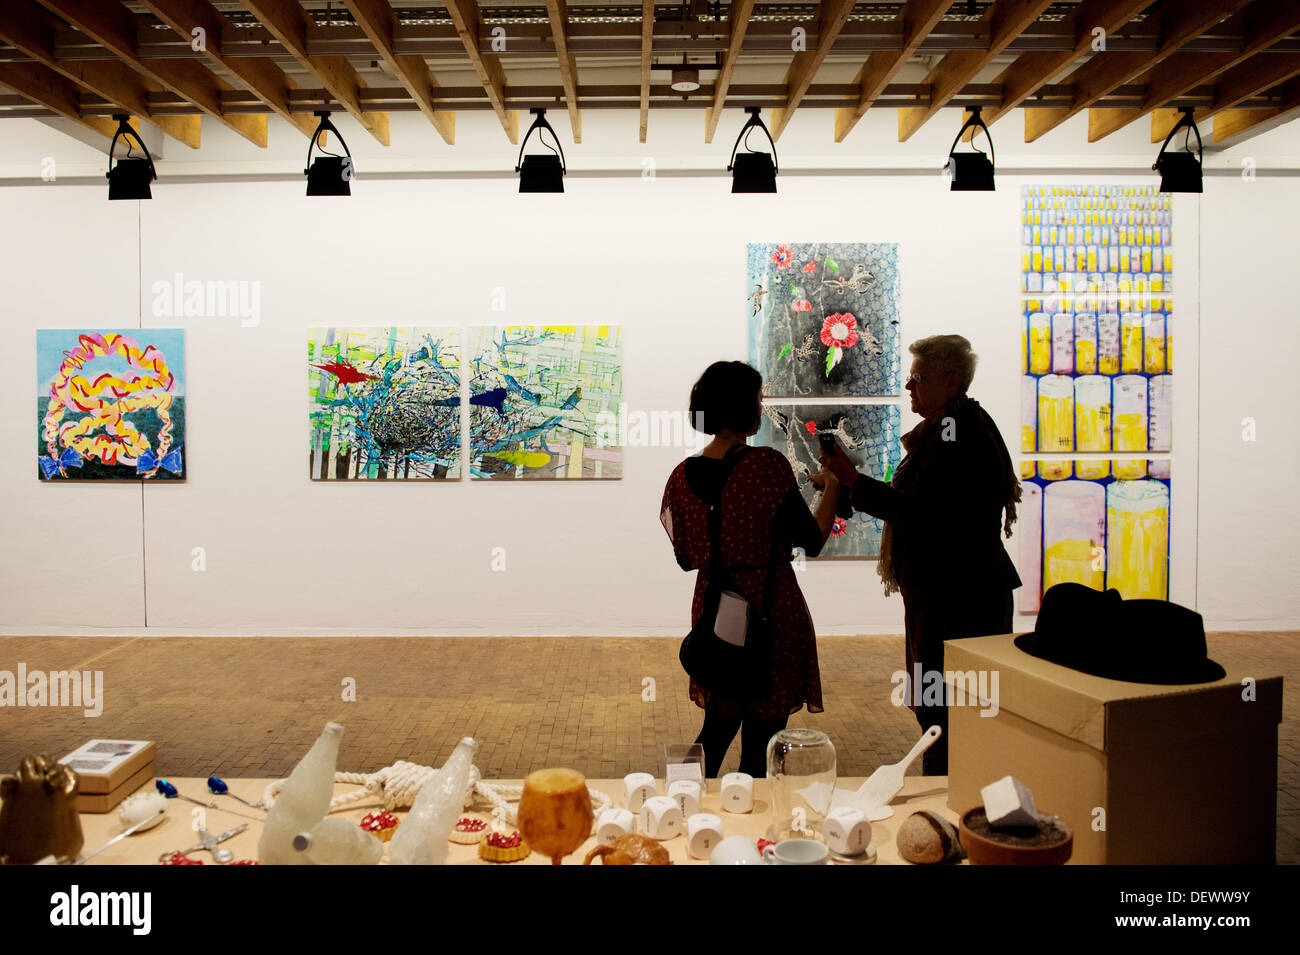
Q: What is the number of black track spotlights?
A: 6